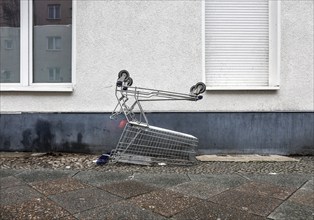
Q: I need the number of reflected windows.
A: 5